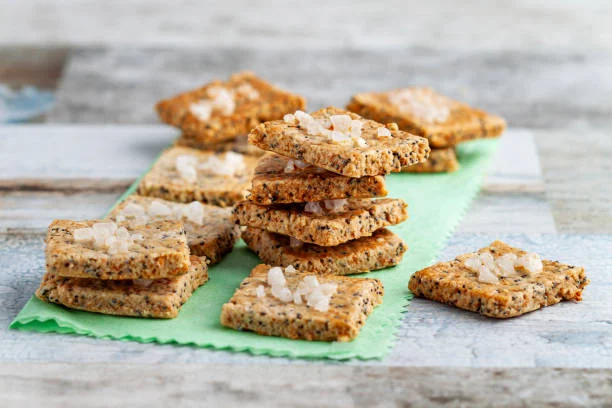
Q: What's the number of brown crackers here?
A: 14